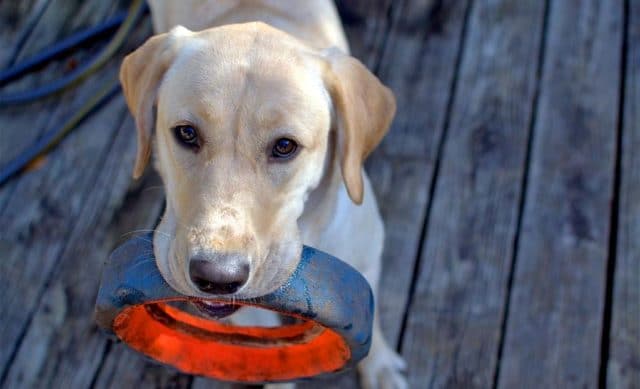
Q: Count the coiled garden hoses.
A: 1